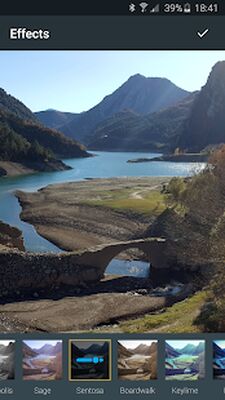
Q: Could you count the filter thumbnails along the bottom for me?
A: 6